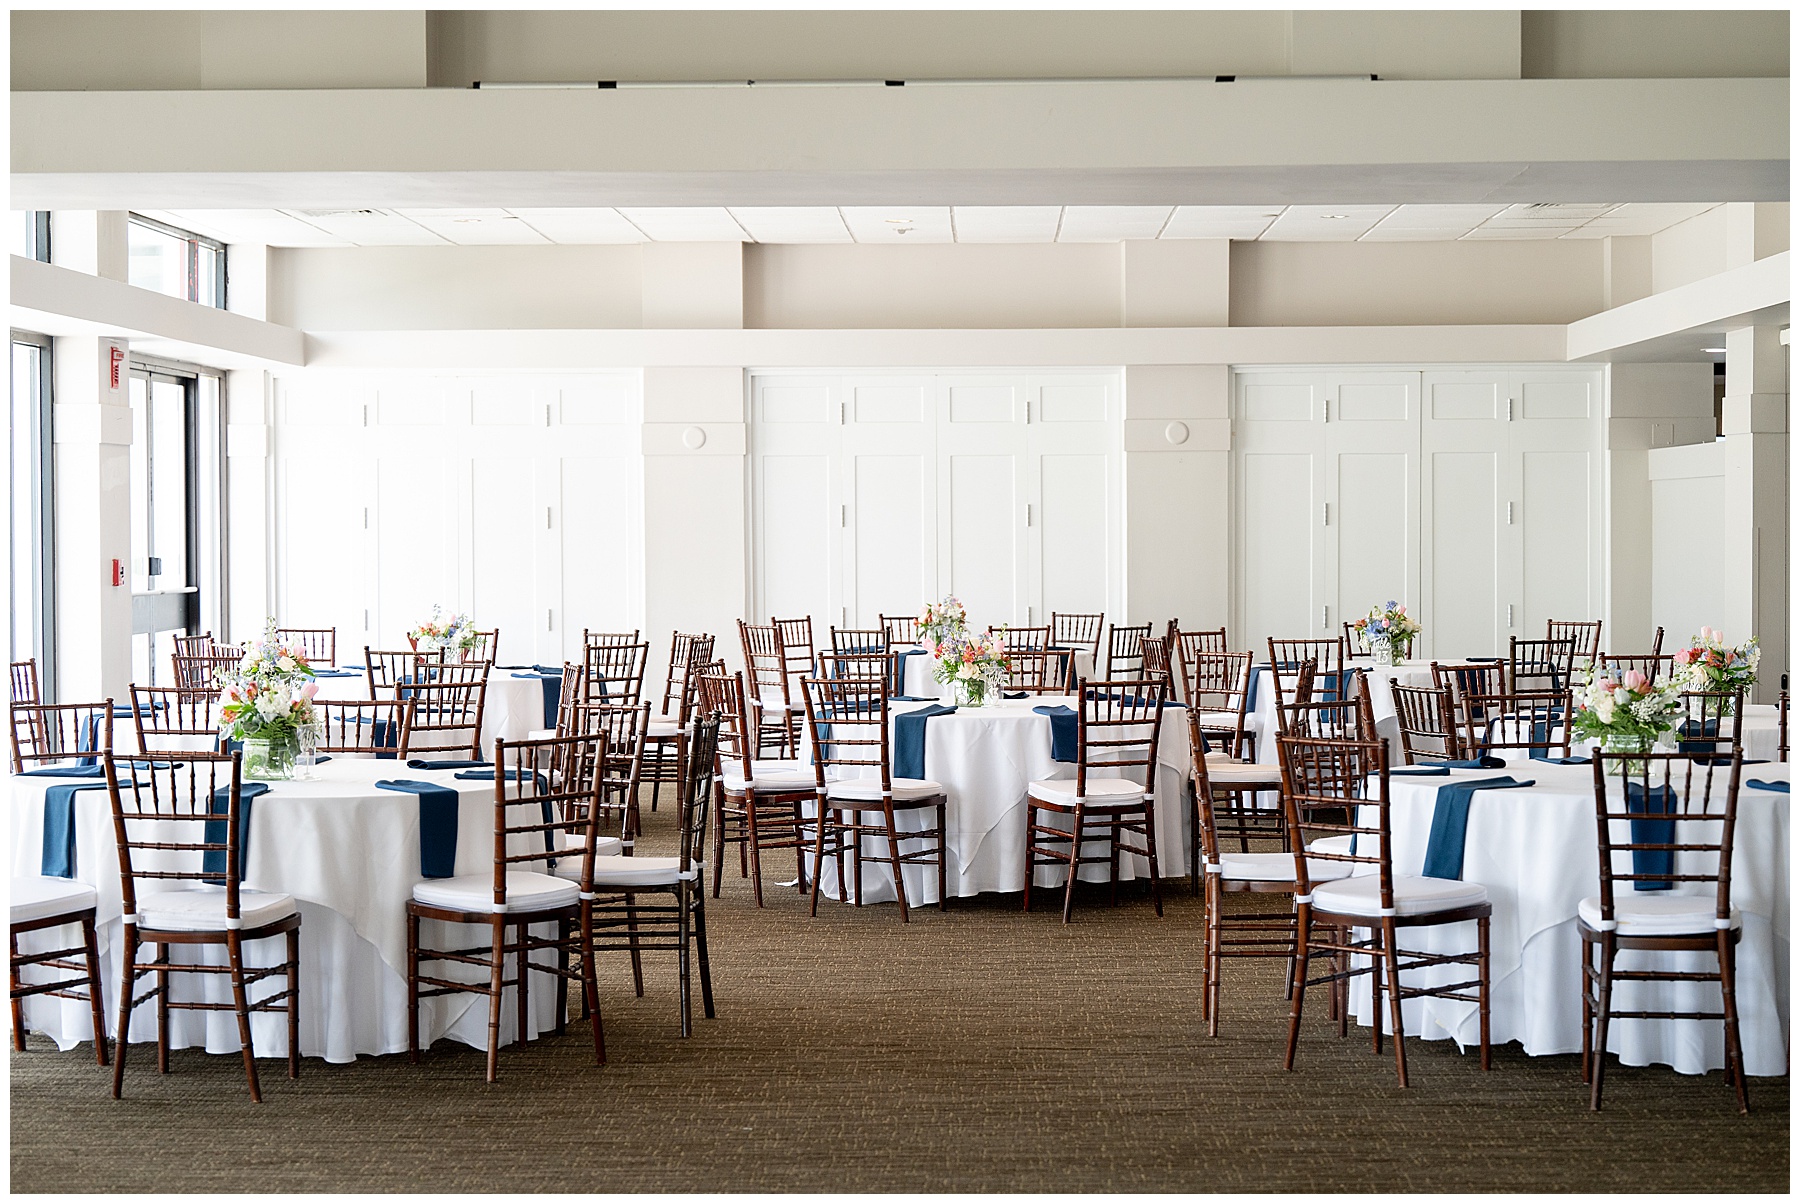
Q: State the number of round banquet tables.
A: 8